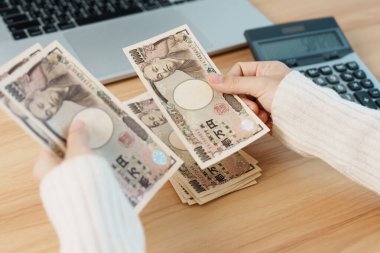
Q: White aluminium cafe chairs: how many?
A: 0